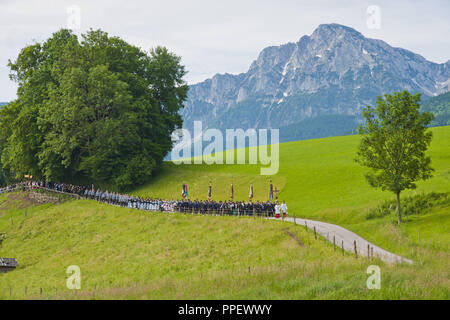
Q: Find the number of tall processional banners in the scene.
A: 5